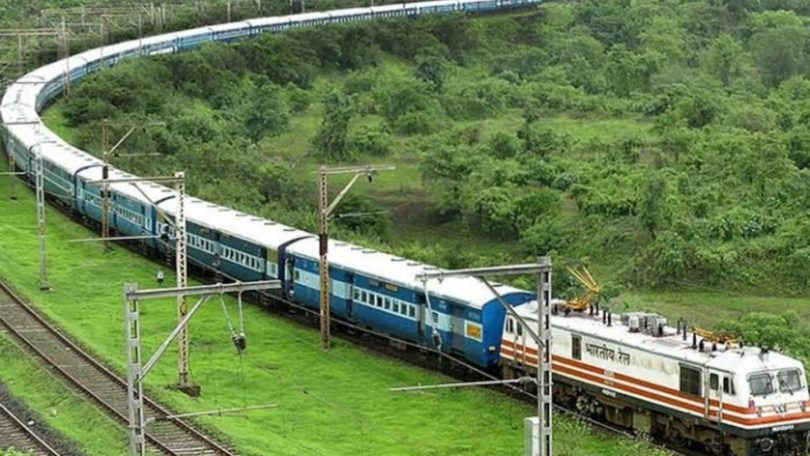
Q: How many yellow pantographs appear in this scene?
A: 2